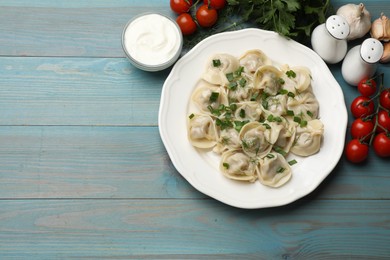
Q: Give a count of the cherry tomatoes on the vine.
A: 11